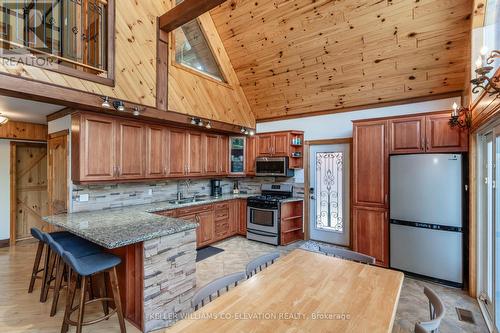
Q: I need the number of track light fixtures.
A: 3